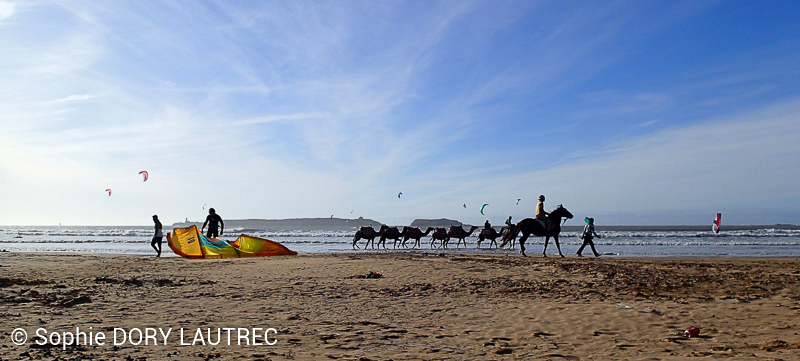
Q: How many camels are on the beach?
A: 7